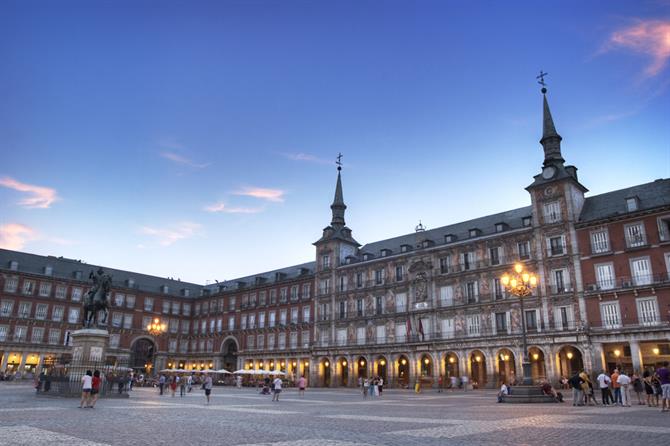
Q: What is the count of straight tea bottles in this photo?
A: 0